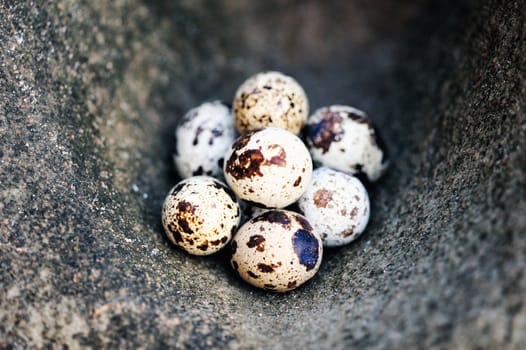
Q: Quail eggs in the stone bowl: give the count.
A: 7